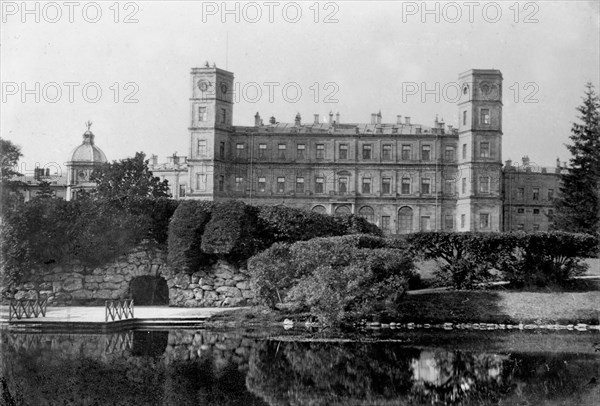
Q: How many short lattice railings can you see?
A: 2